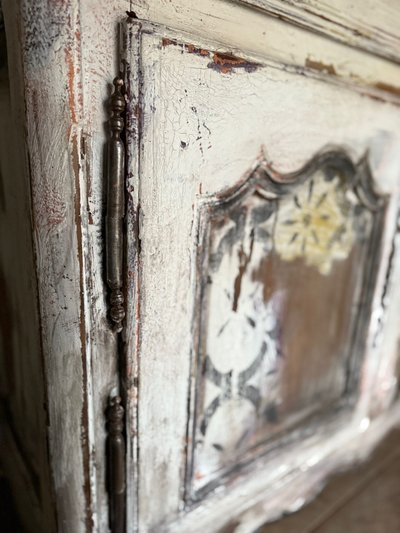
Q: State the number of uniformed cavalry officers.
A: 0